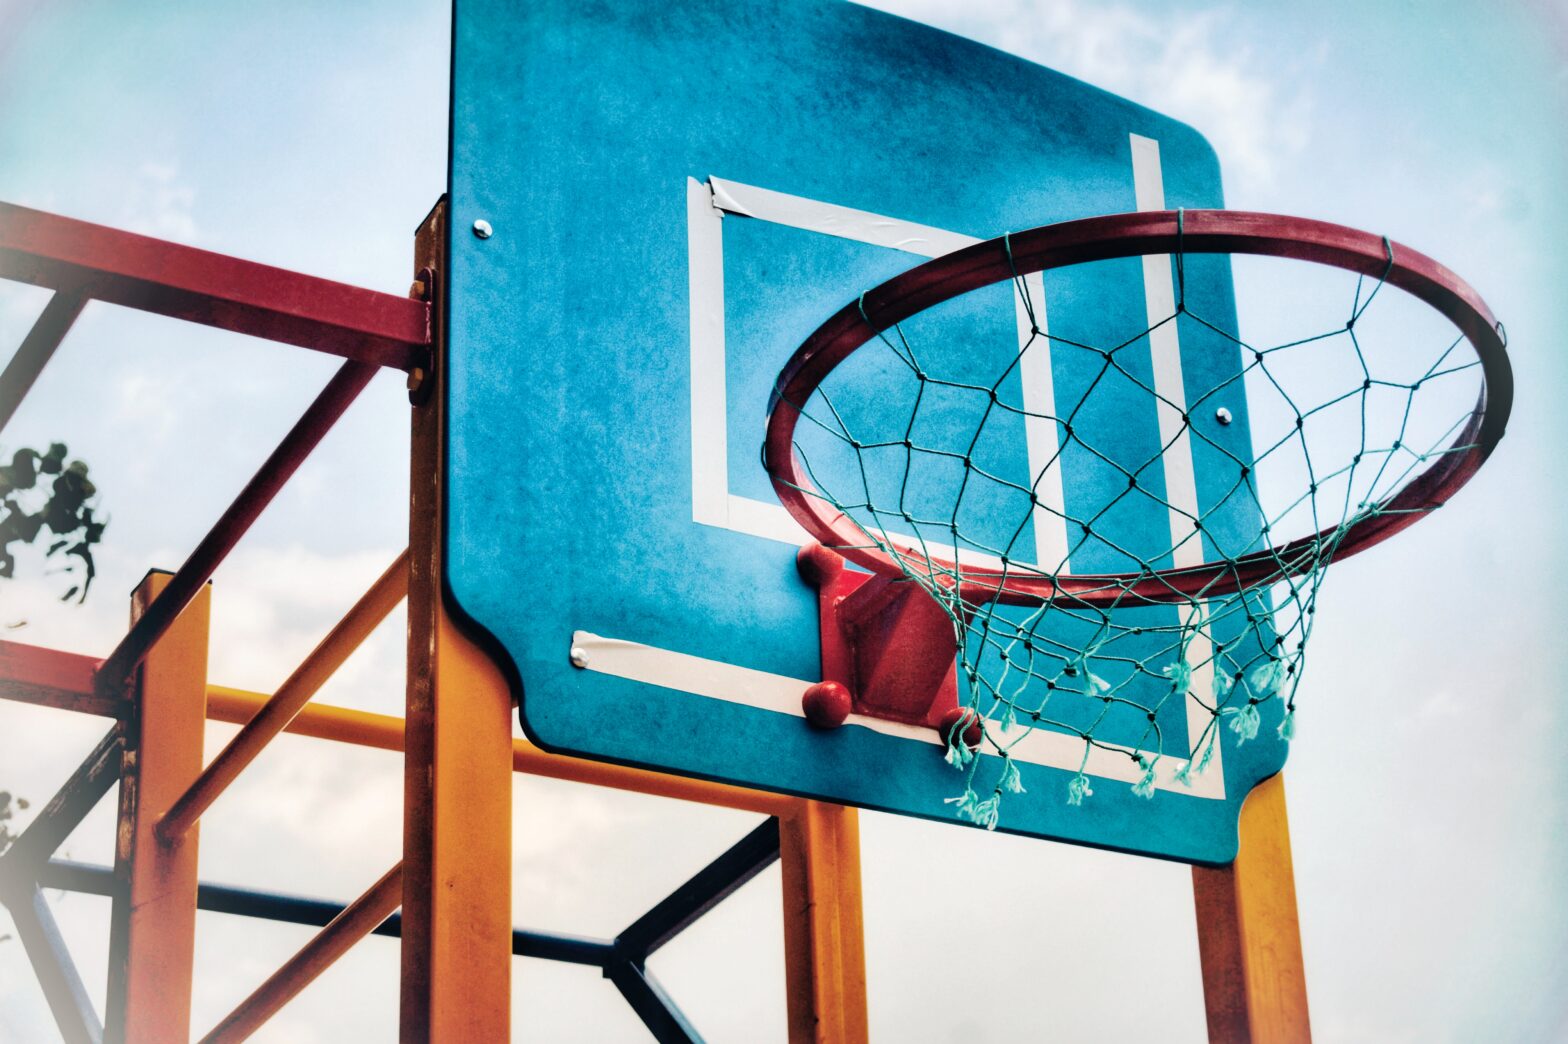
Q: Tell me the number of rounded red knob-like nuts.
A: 3